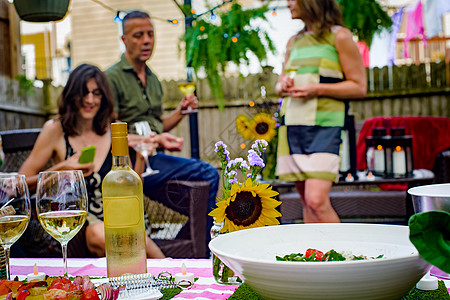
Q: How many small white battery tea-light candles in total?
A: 5